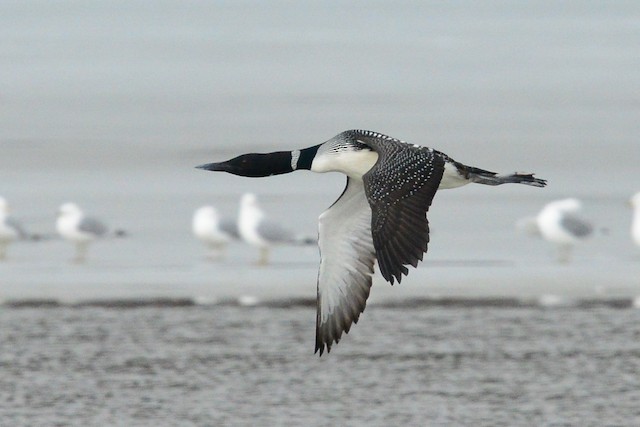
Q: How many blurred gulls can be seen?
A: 6